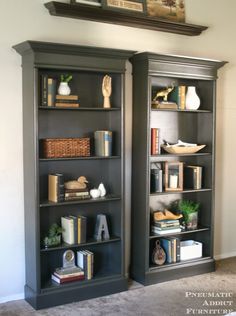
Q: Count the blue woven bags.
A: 0